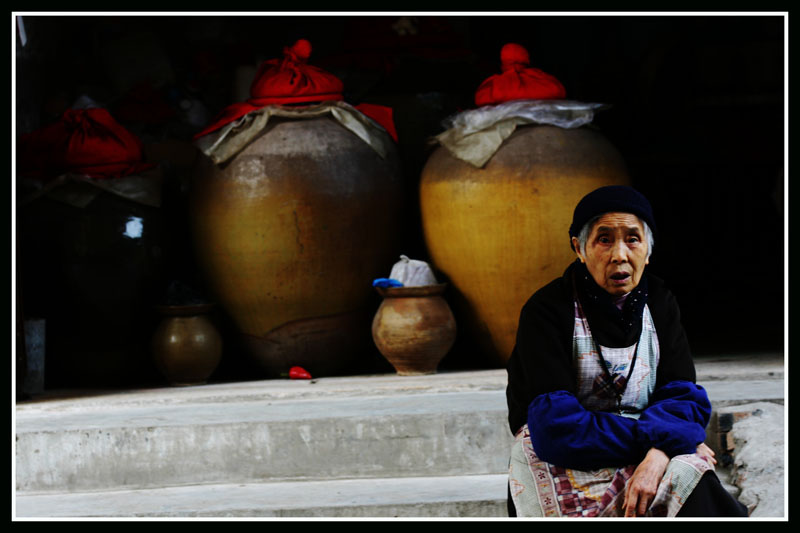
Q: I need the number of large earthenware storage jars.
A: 3